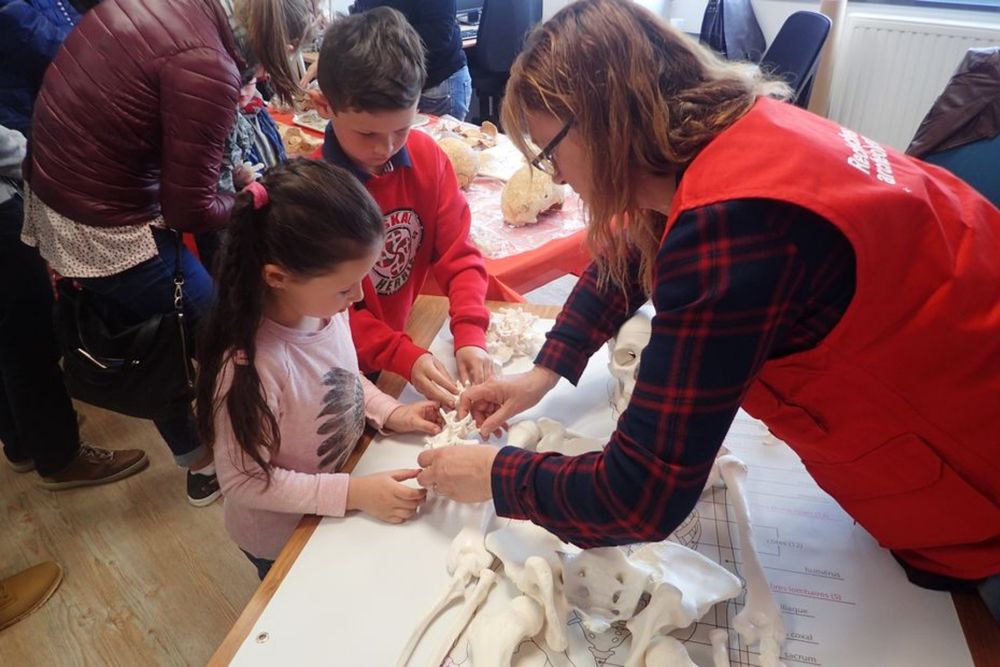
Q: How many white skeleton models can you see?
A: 1